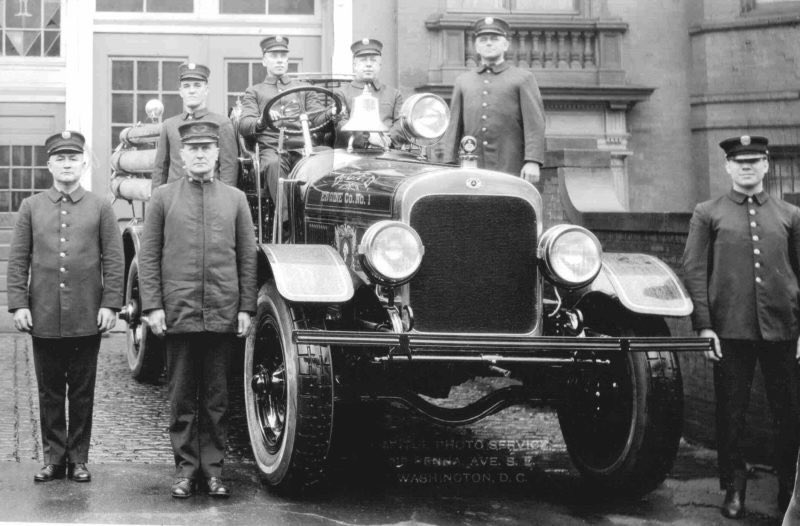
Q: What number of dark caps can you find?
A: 7